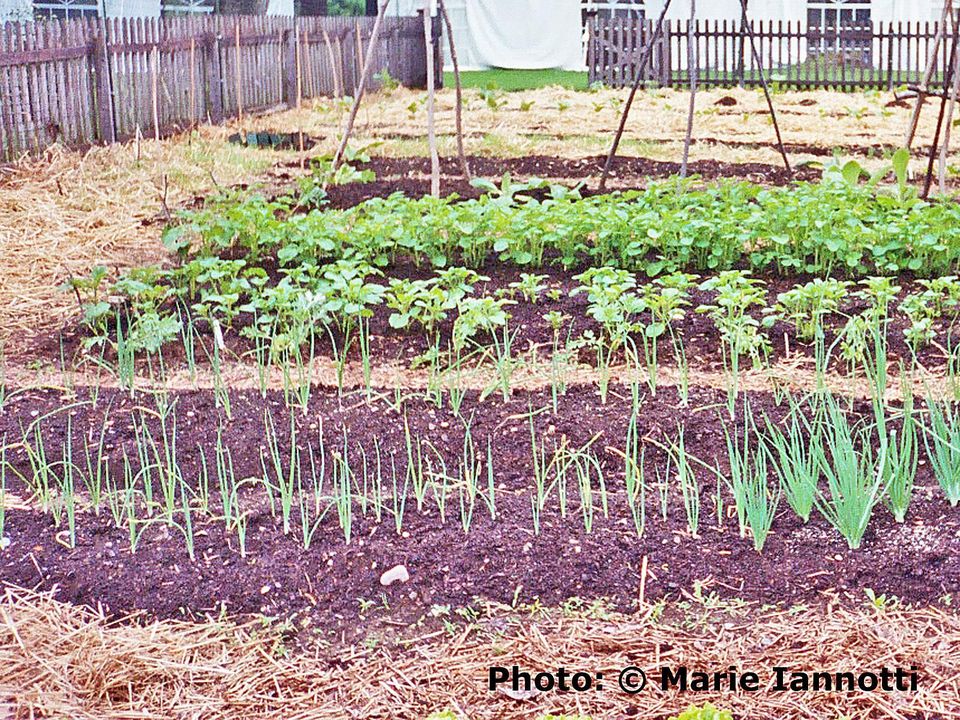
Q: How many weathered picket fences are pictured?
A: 2